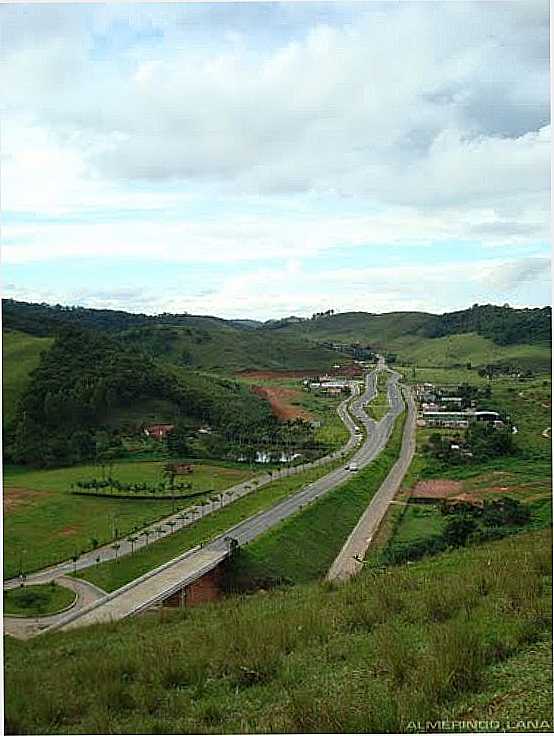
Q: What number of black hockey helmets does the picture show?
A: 0